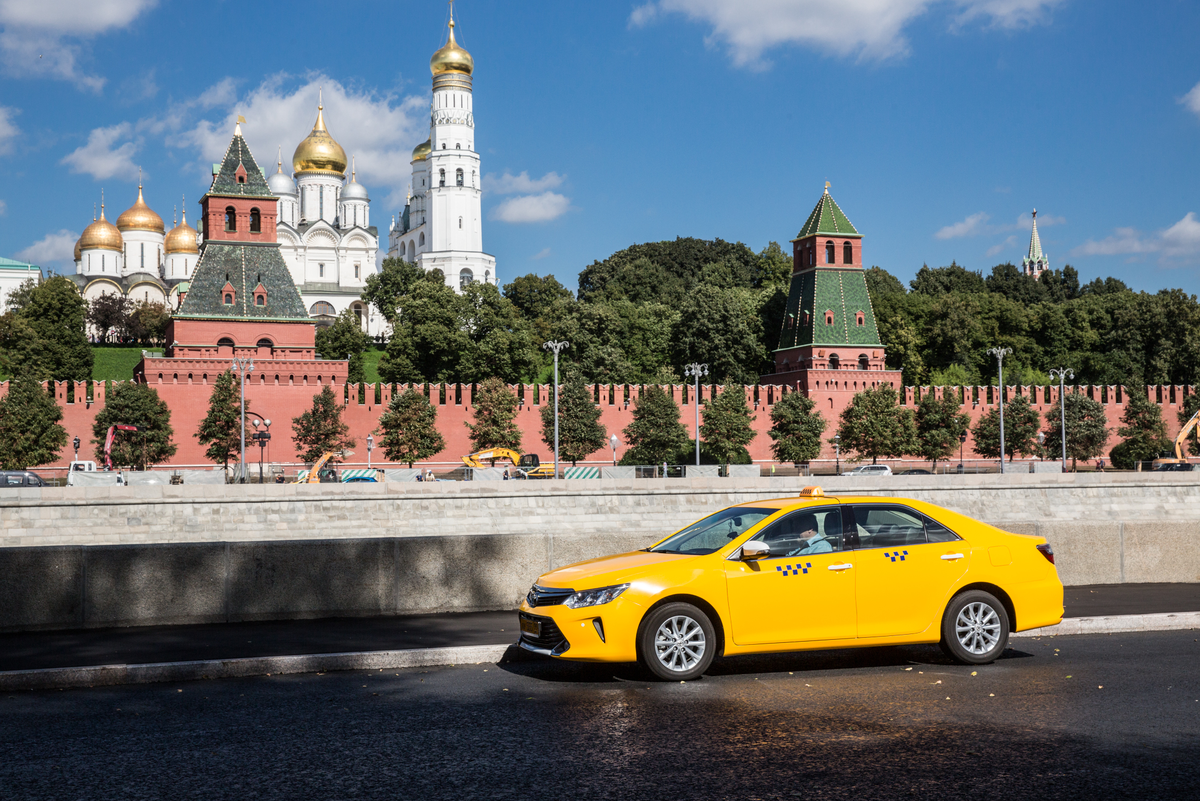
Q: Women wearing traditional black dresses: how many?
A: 0